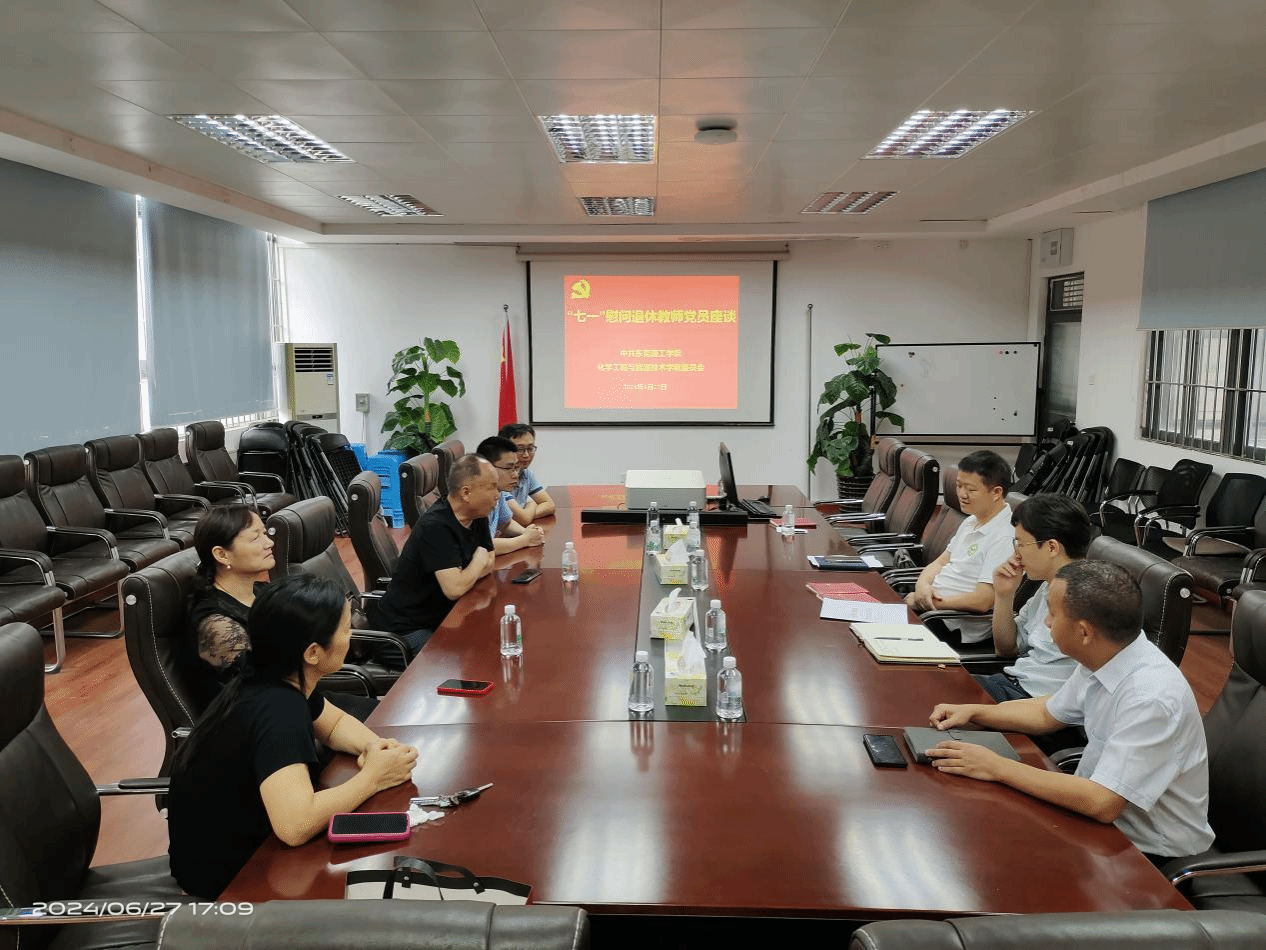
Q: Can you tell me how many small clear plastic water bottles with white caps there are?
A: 11